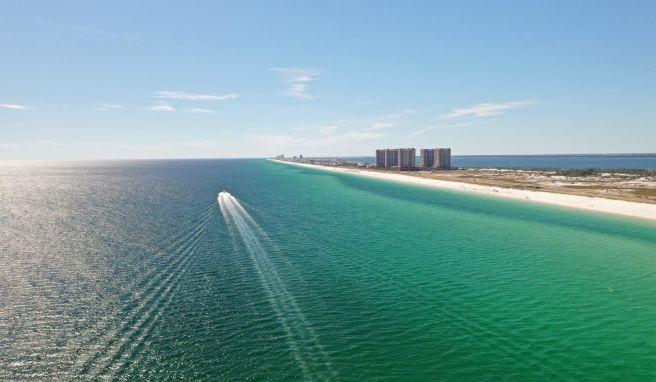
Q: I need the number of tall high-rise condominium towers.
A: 5